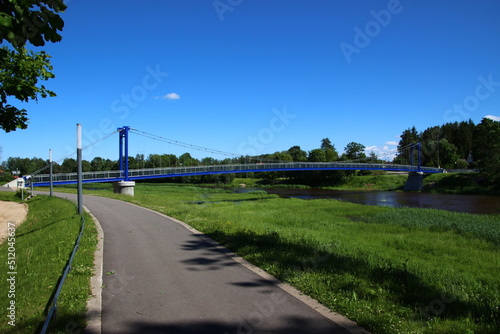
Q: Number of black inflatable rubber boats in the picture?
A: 0